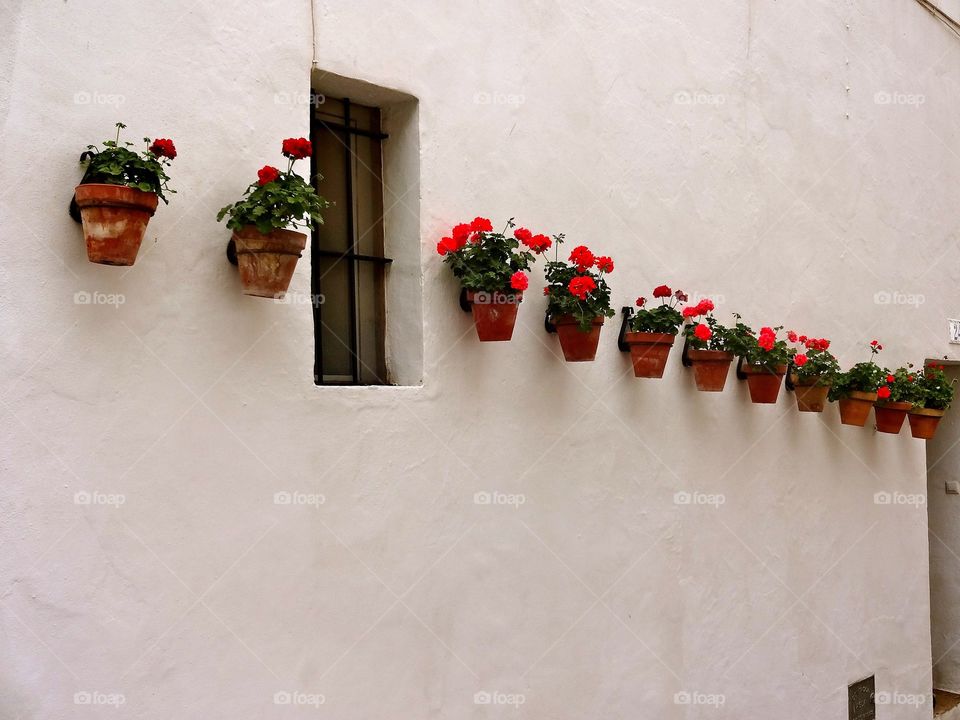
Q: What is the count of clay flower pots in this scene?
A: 11